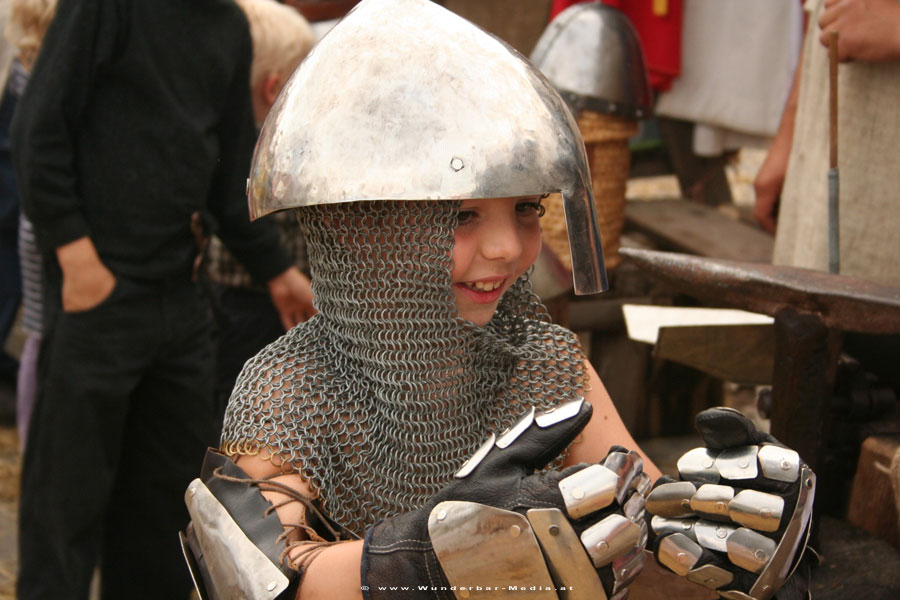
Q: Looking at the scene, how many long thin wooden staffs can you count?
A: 1